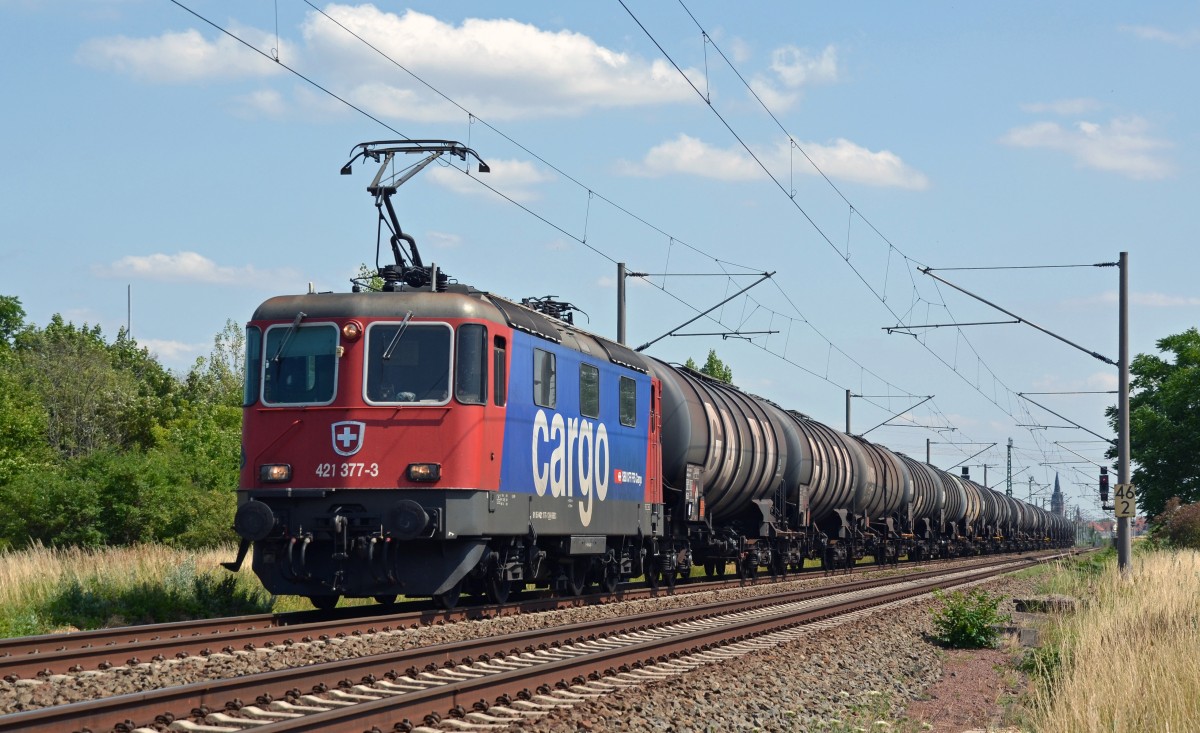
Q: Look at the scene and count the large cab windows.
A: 2